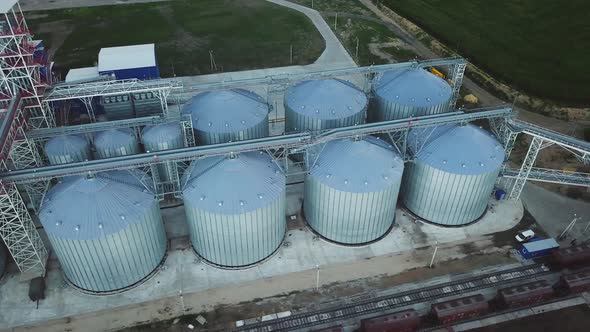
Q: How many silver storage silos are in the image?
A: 10